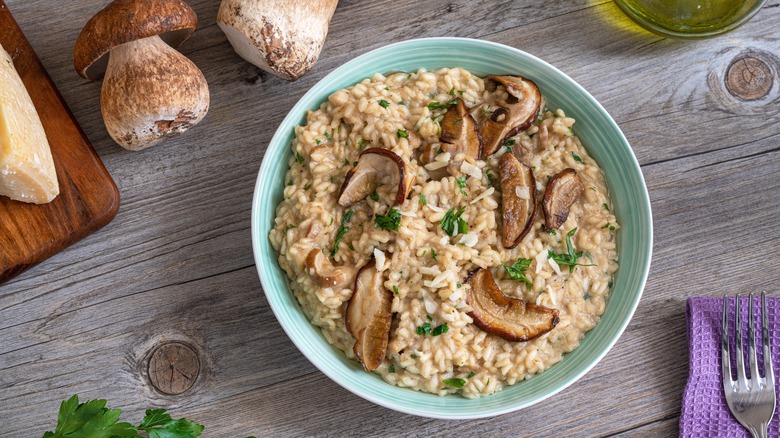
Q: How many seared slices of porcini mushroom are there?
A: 7